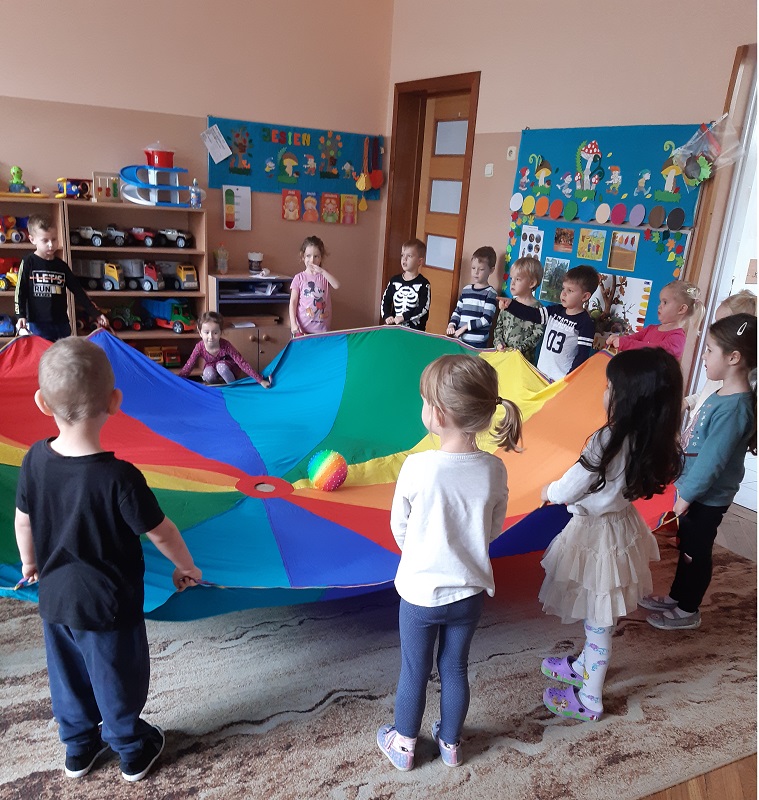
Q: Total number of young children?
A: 13